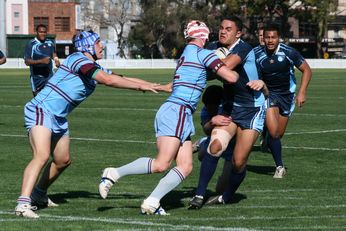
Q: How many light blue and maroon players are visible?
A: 2